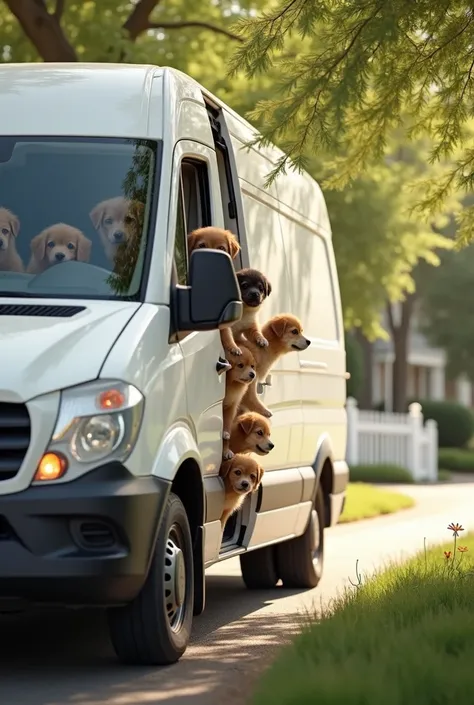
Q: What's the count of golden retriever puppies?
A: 8